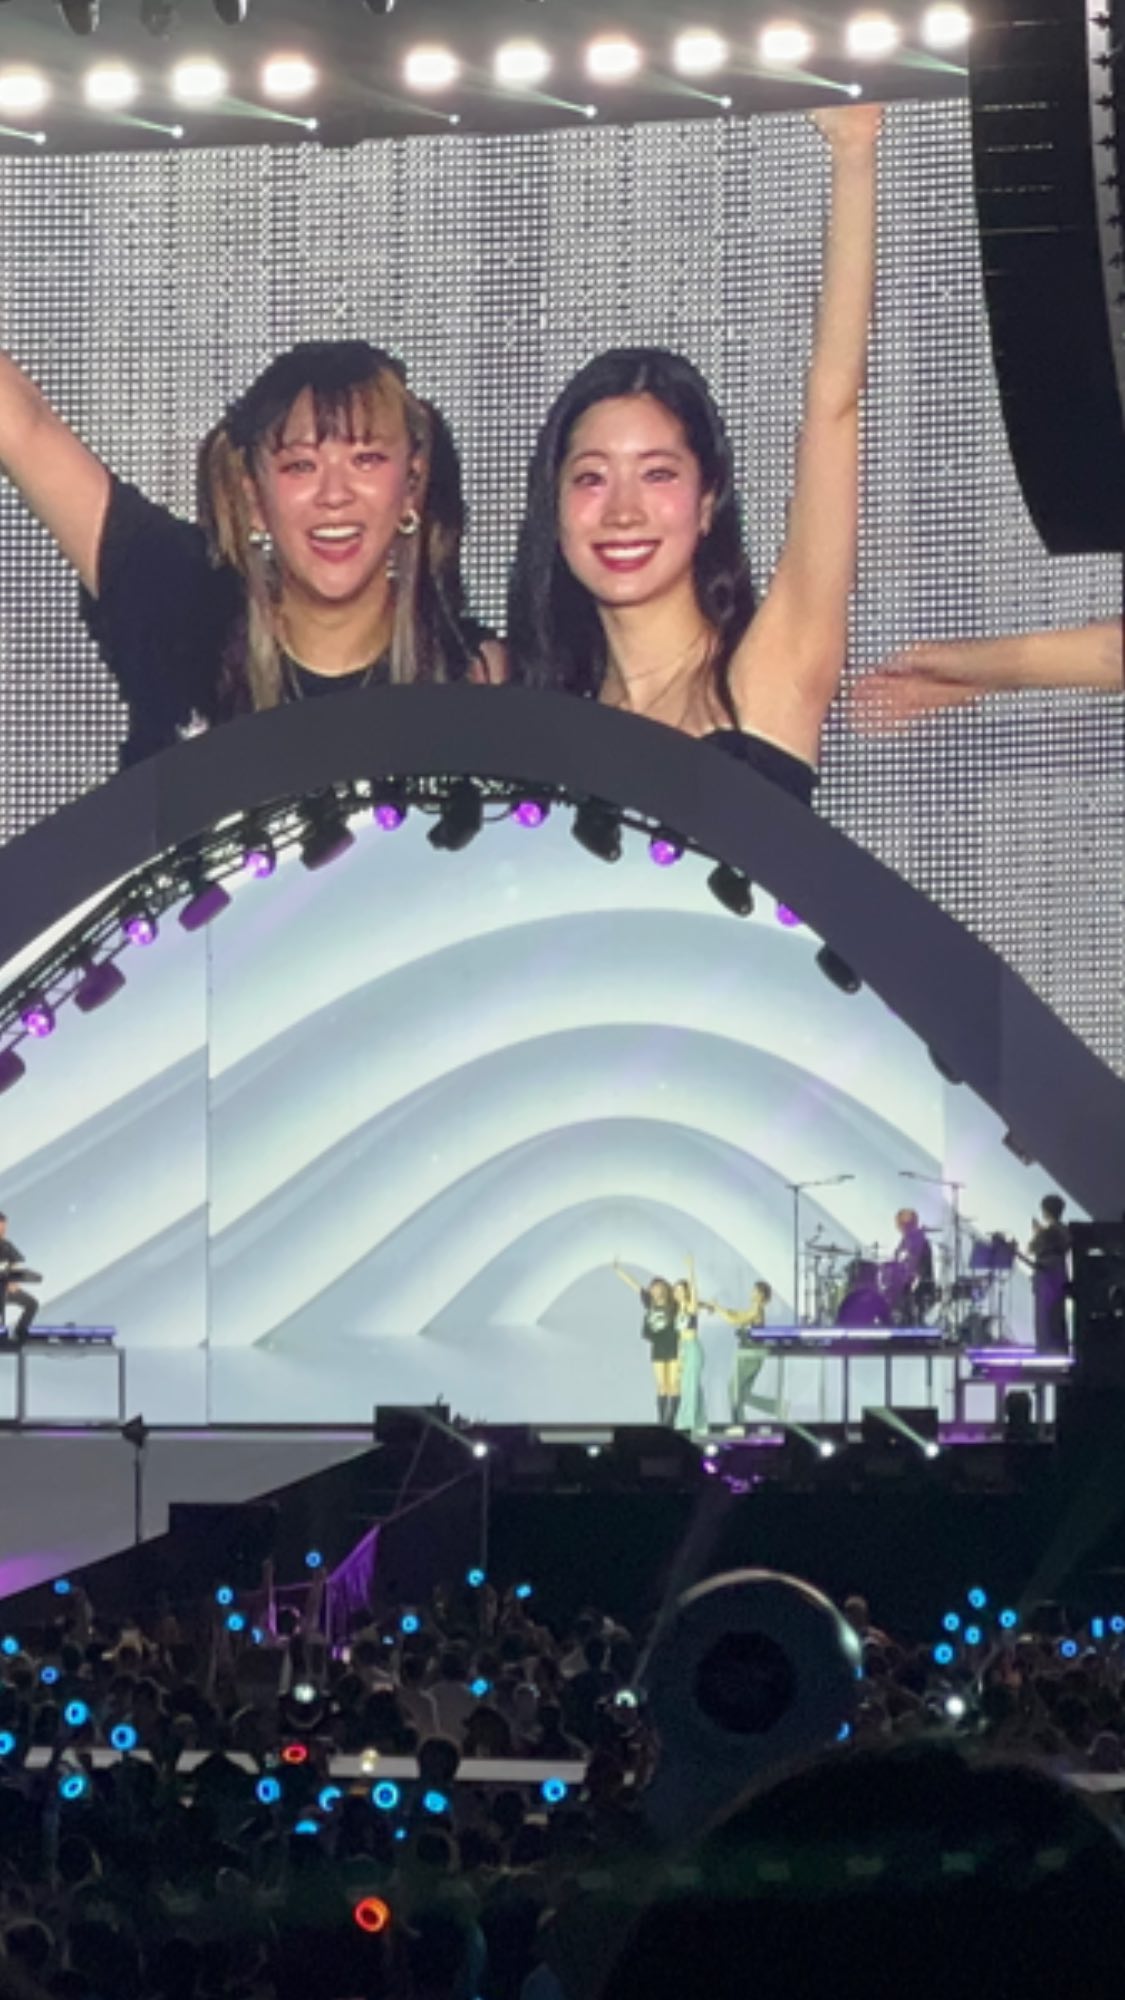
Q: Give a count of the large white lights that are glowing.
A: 11